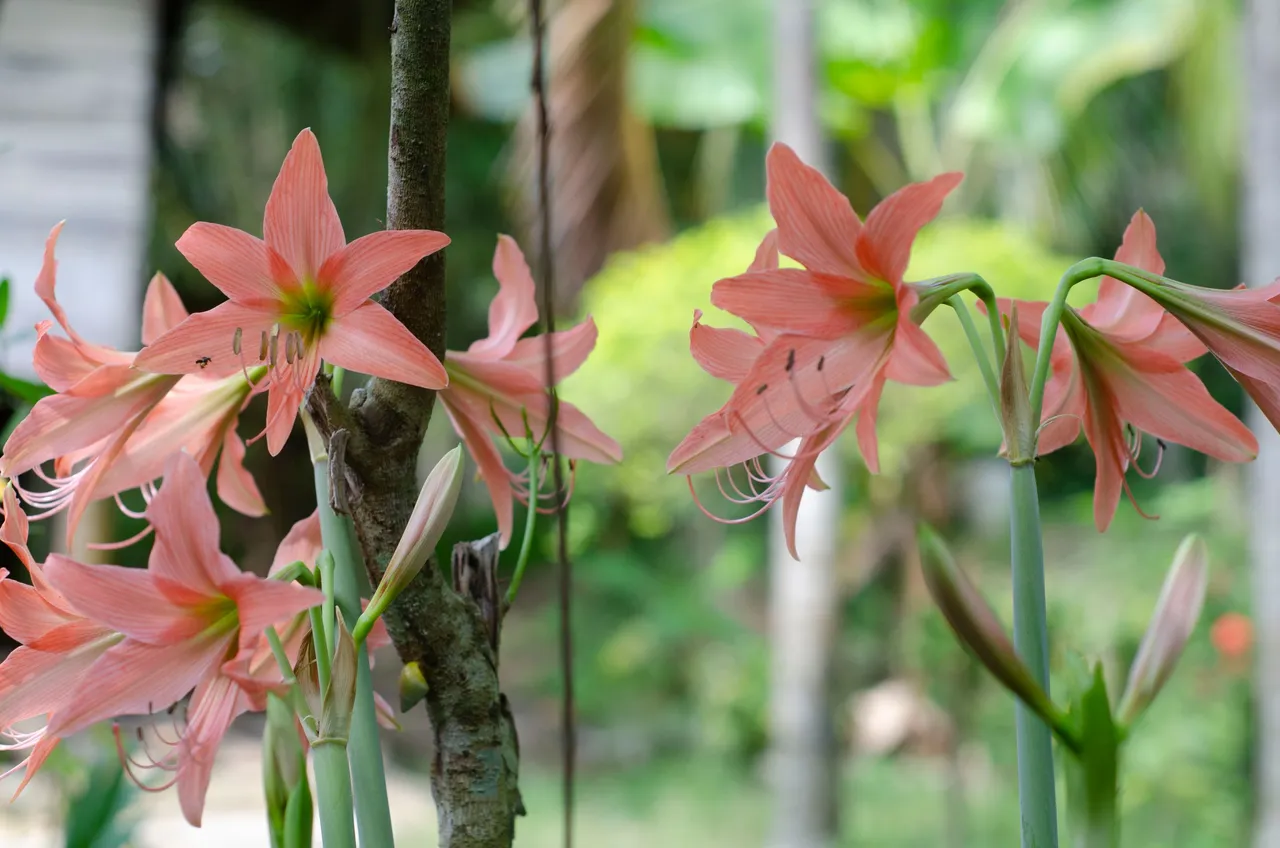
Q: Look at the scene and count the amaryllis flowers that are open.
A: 11